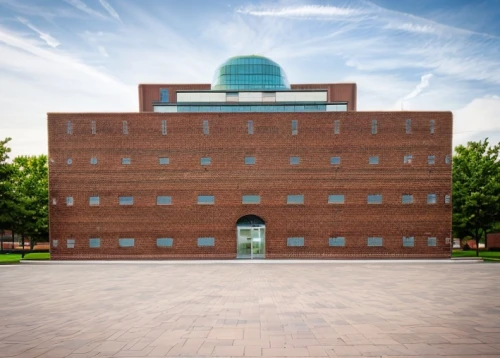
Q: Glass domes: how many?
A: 1